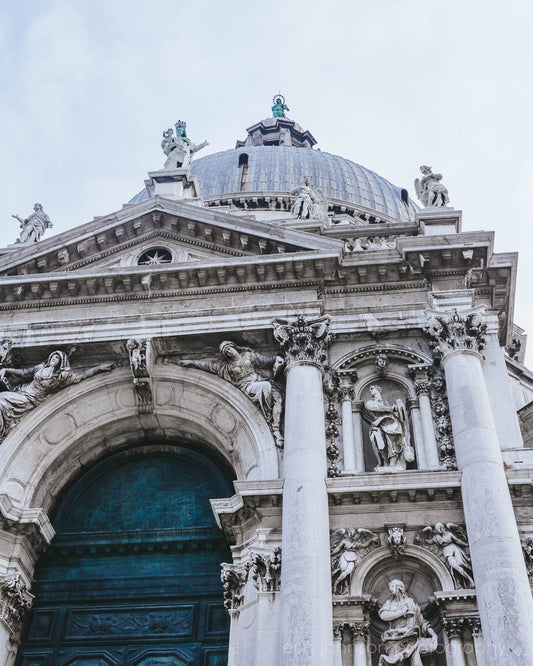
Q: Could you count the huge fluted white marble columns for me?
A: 2